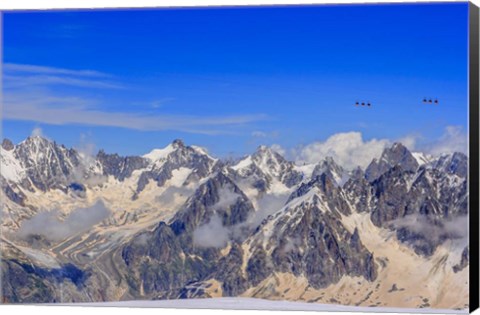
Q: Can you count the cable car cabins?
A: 6